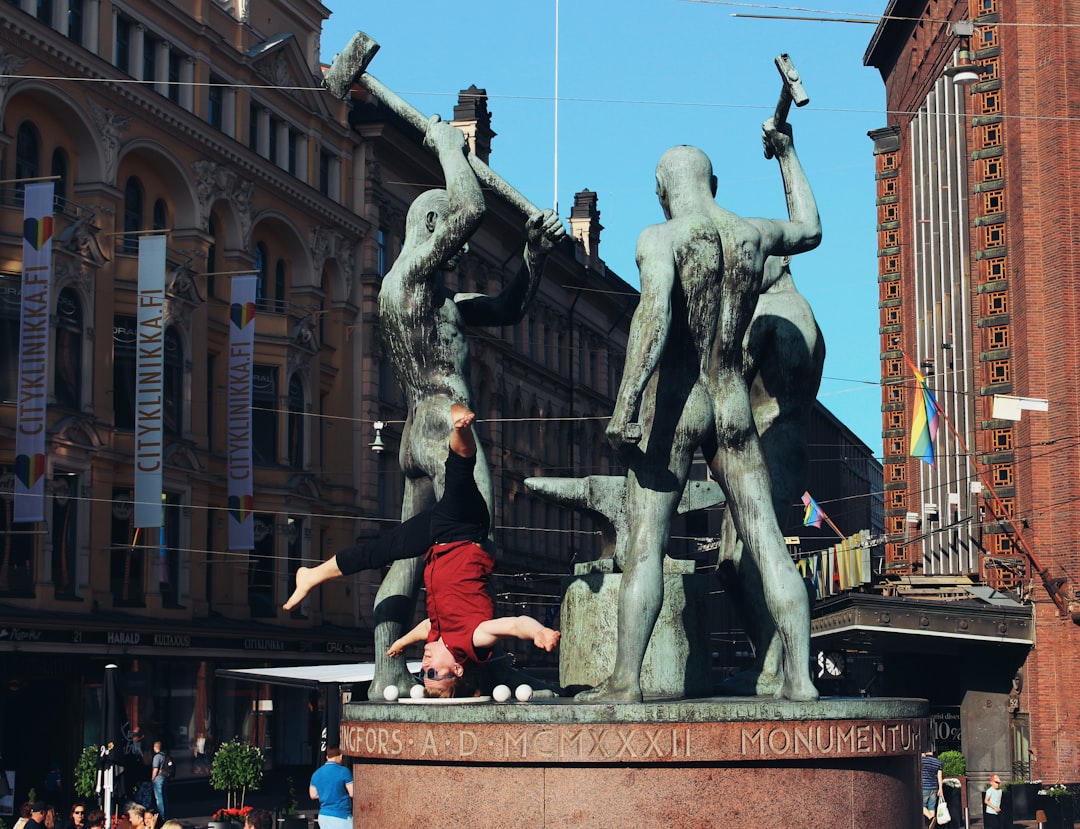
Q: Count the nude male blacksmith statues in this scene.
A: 3